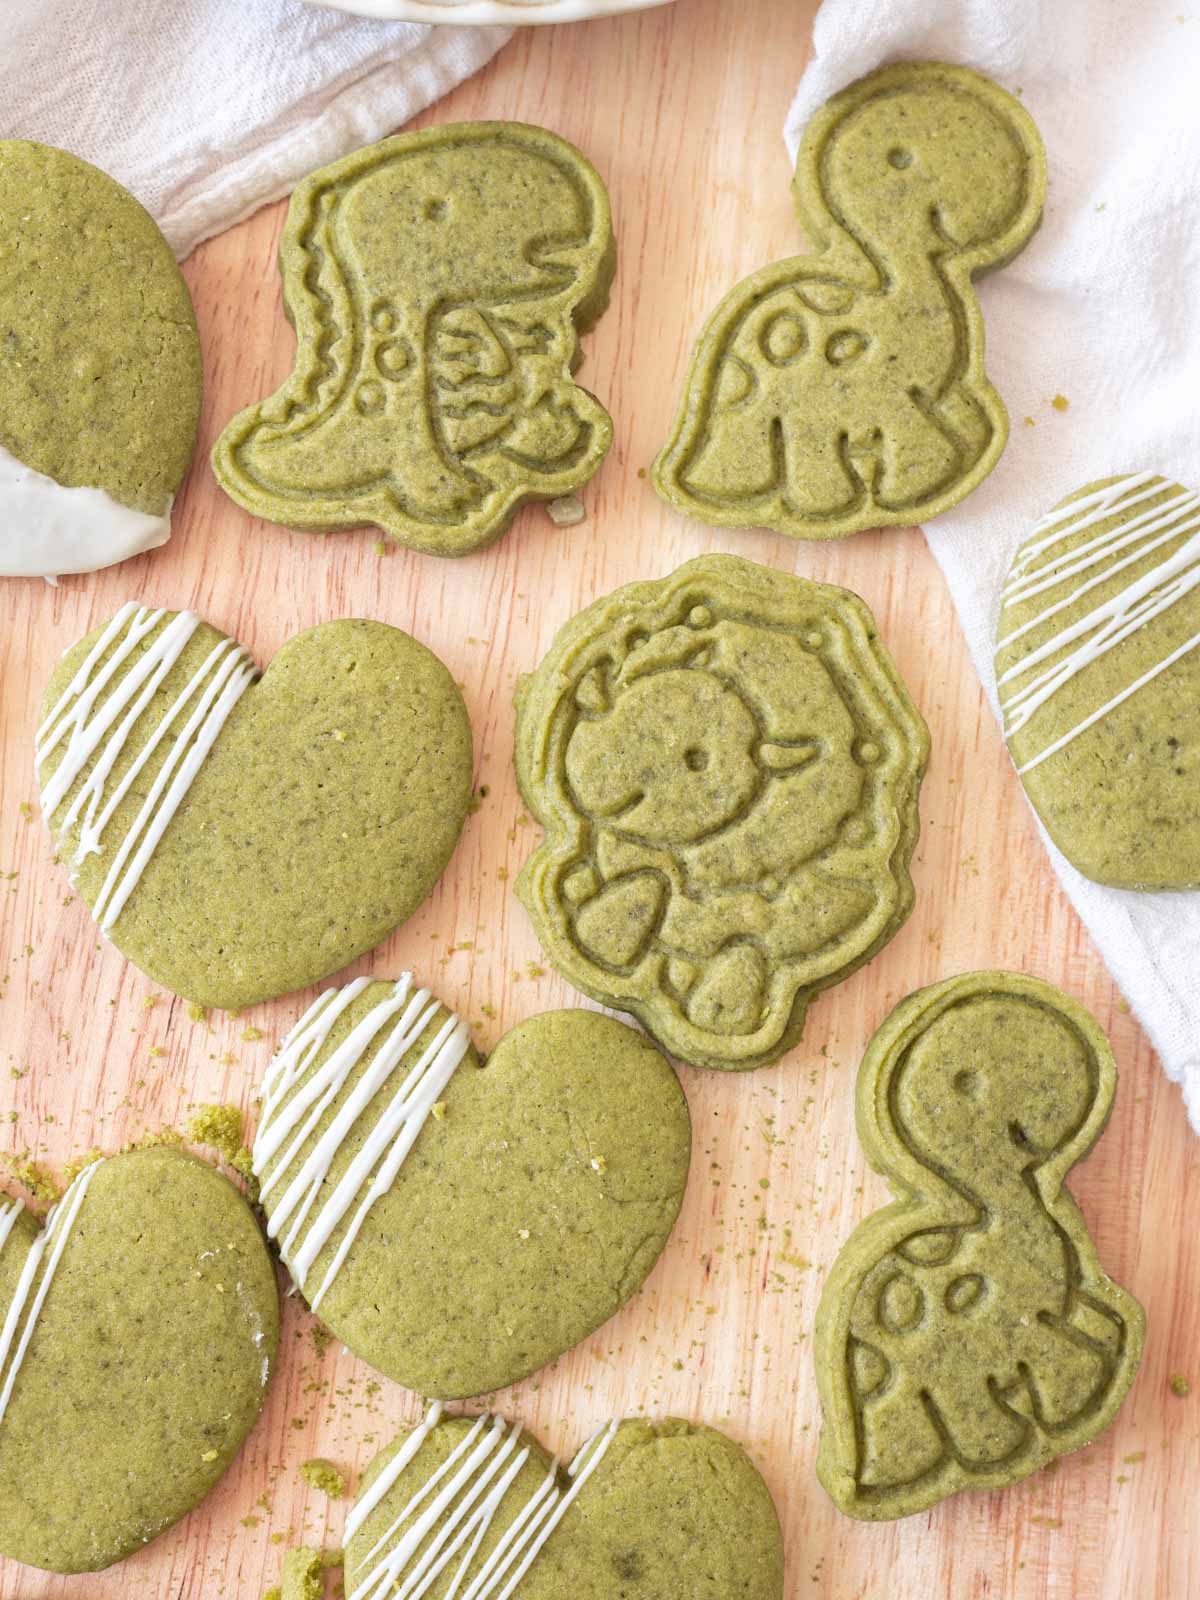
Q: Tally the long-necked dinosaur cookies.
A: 2